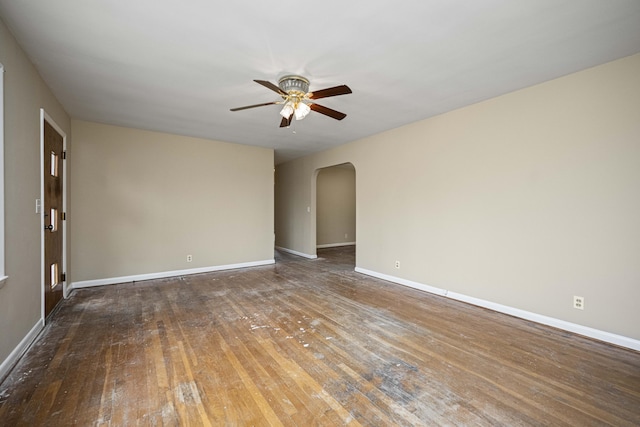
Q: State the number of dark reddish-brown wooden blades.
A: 5